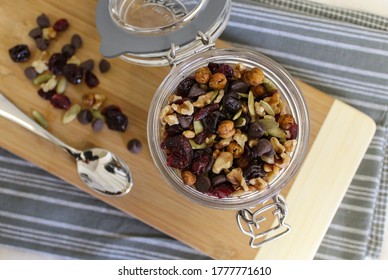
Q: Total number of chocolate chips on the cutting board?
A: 11